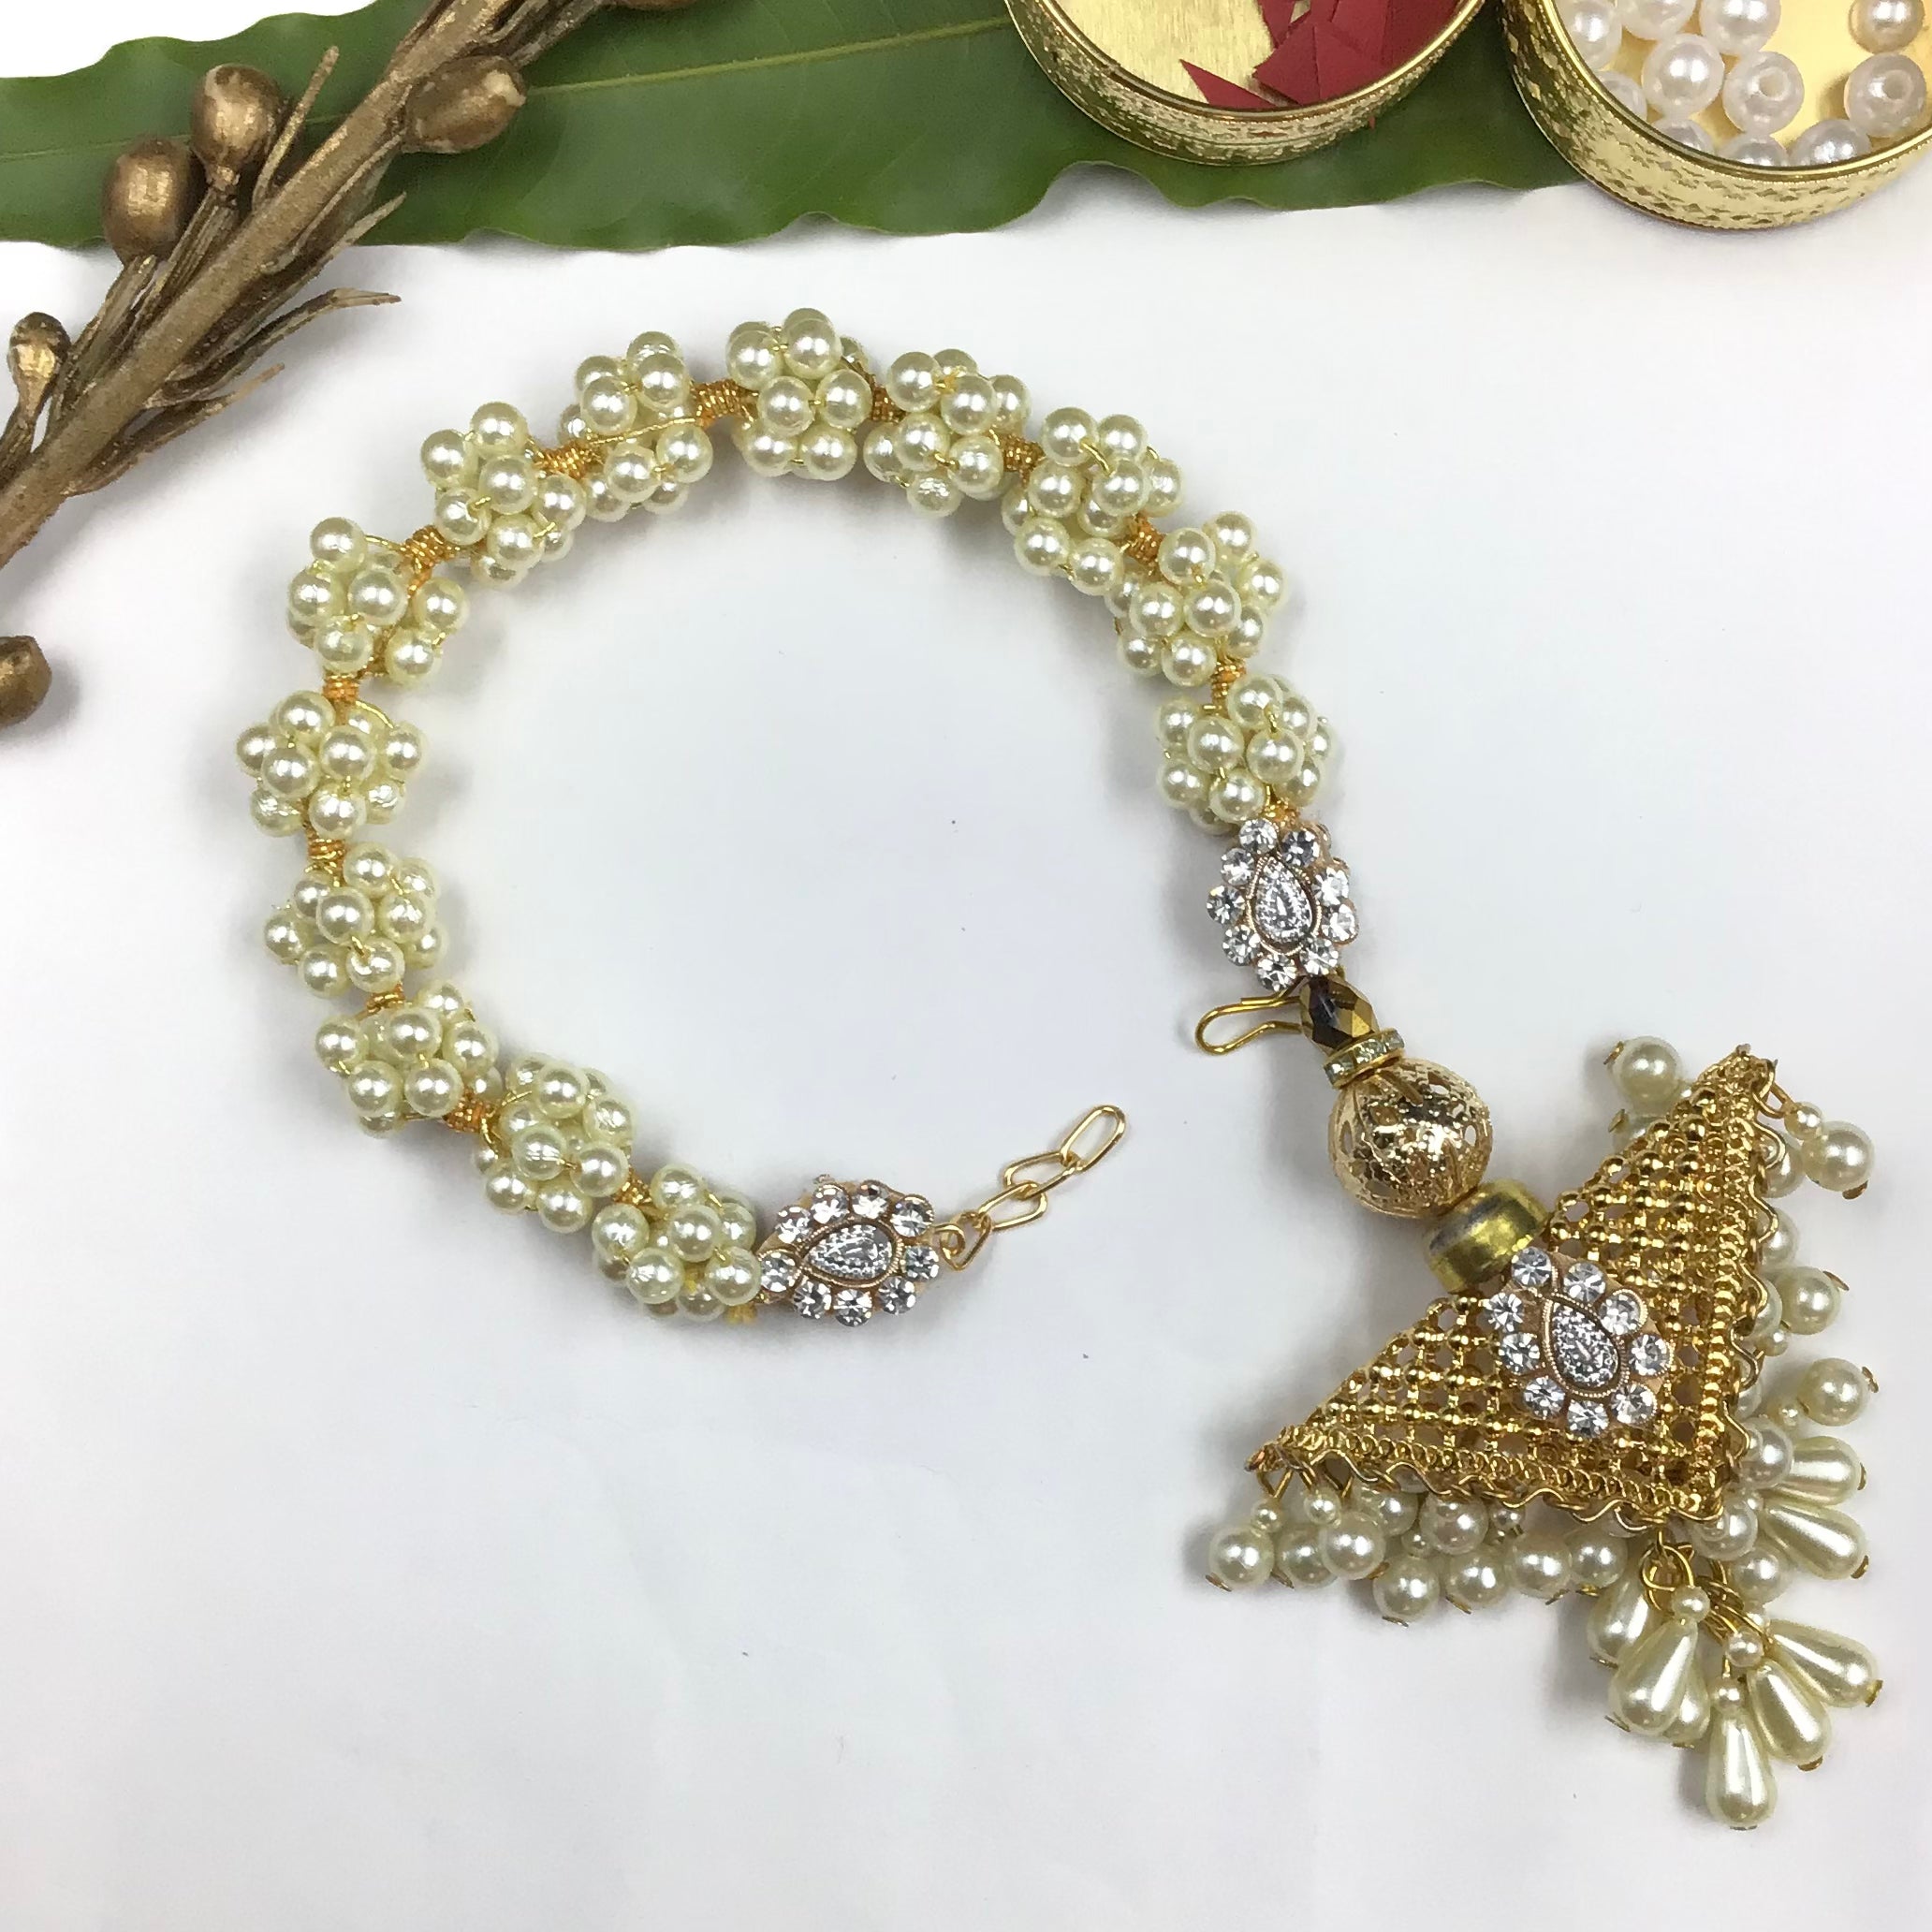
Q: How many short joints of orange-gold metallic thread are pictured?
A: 13